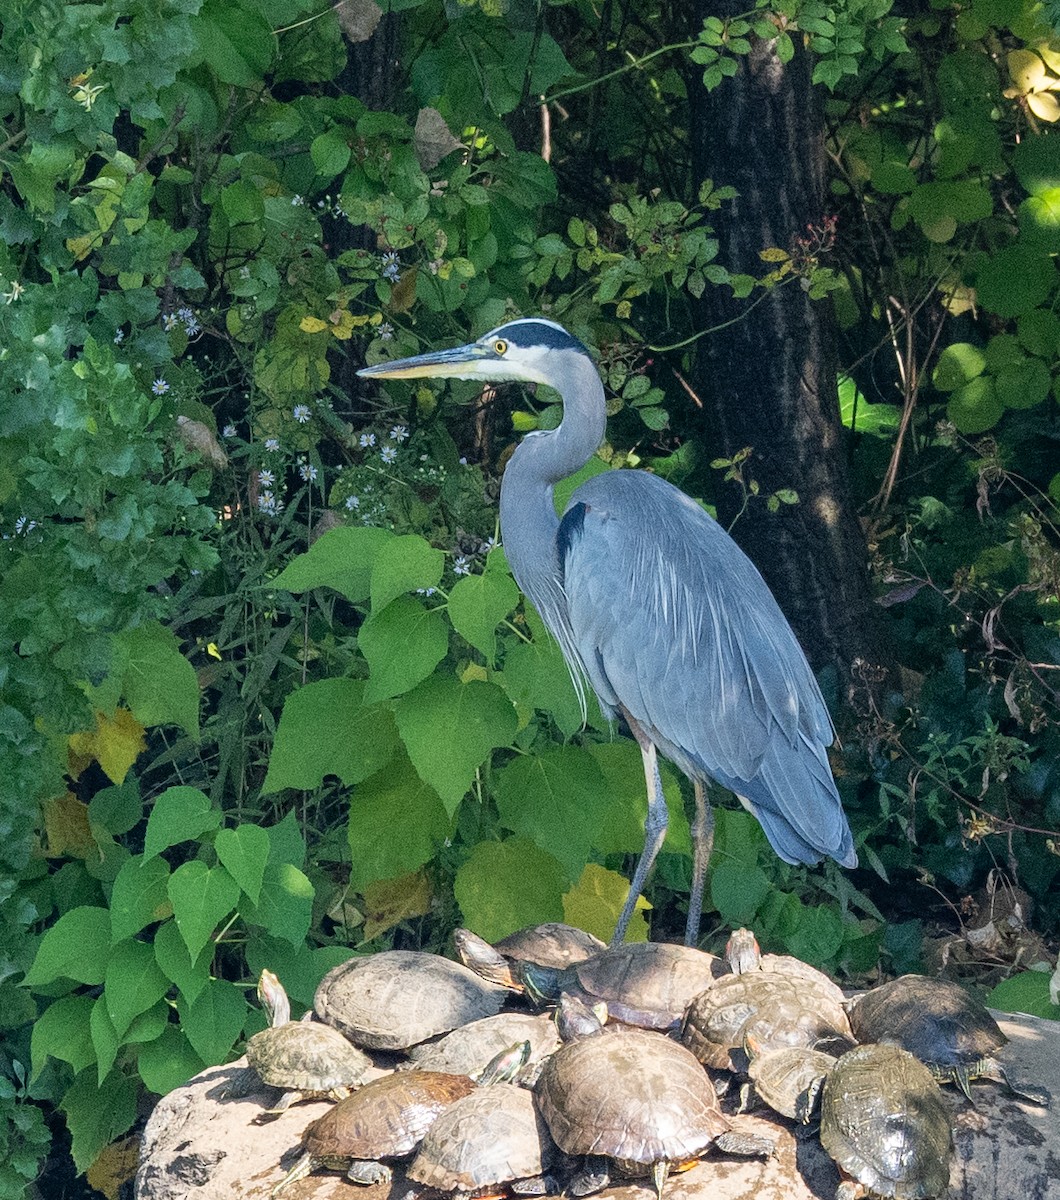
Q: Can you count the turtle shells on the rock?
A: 13